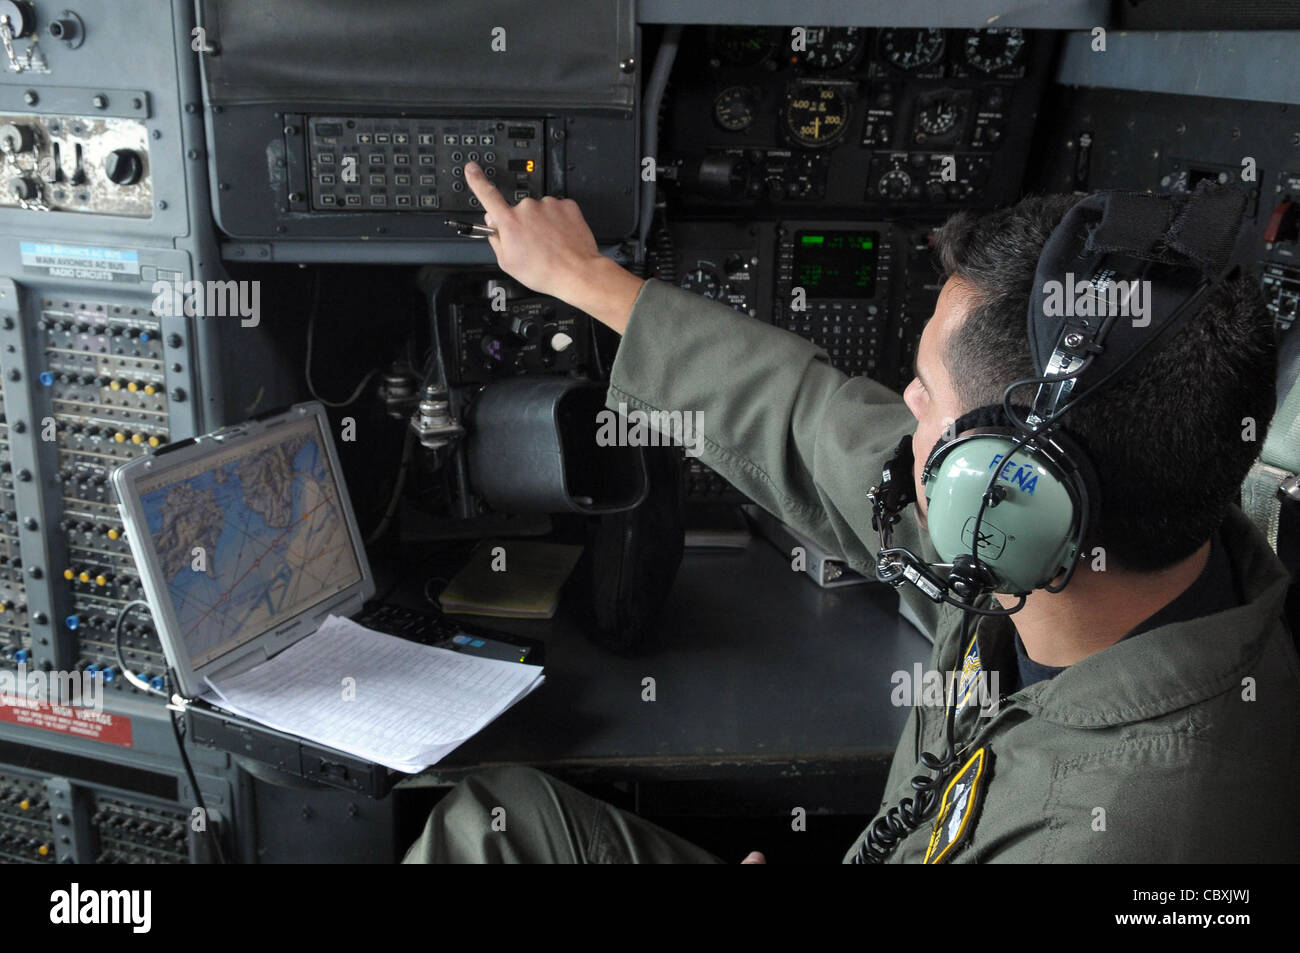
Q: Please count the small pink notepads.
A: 0